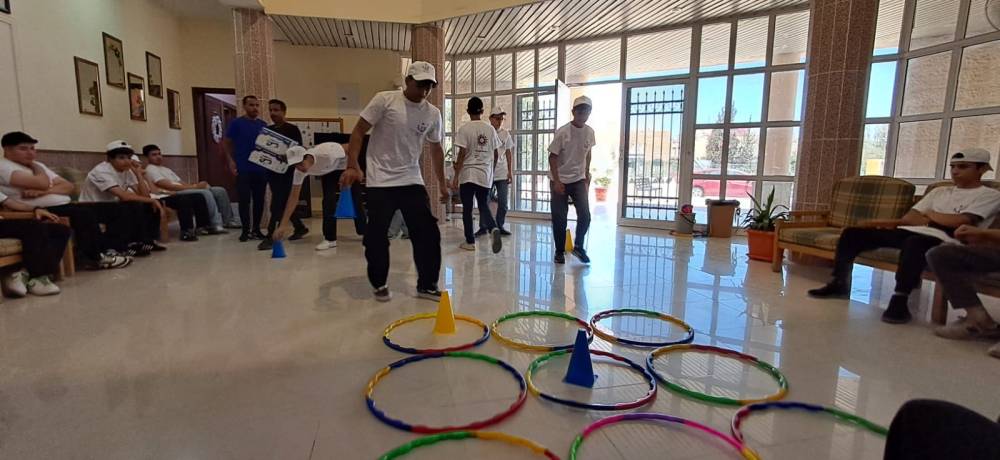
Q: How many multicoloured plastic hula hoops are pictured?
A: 9